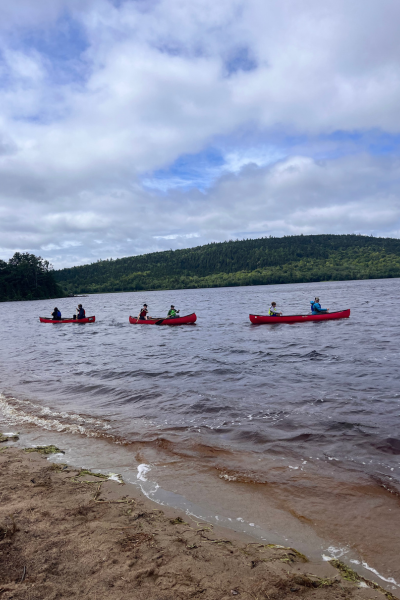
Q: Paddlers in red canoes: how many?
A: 6